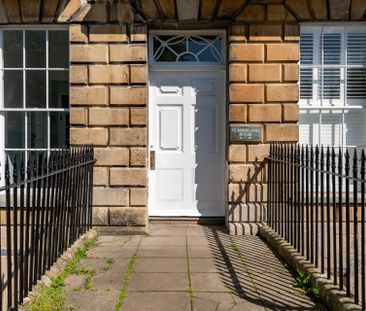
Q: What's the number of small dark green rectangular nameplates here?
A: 1